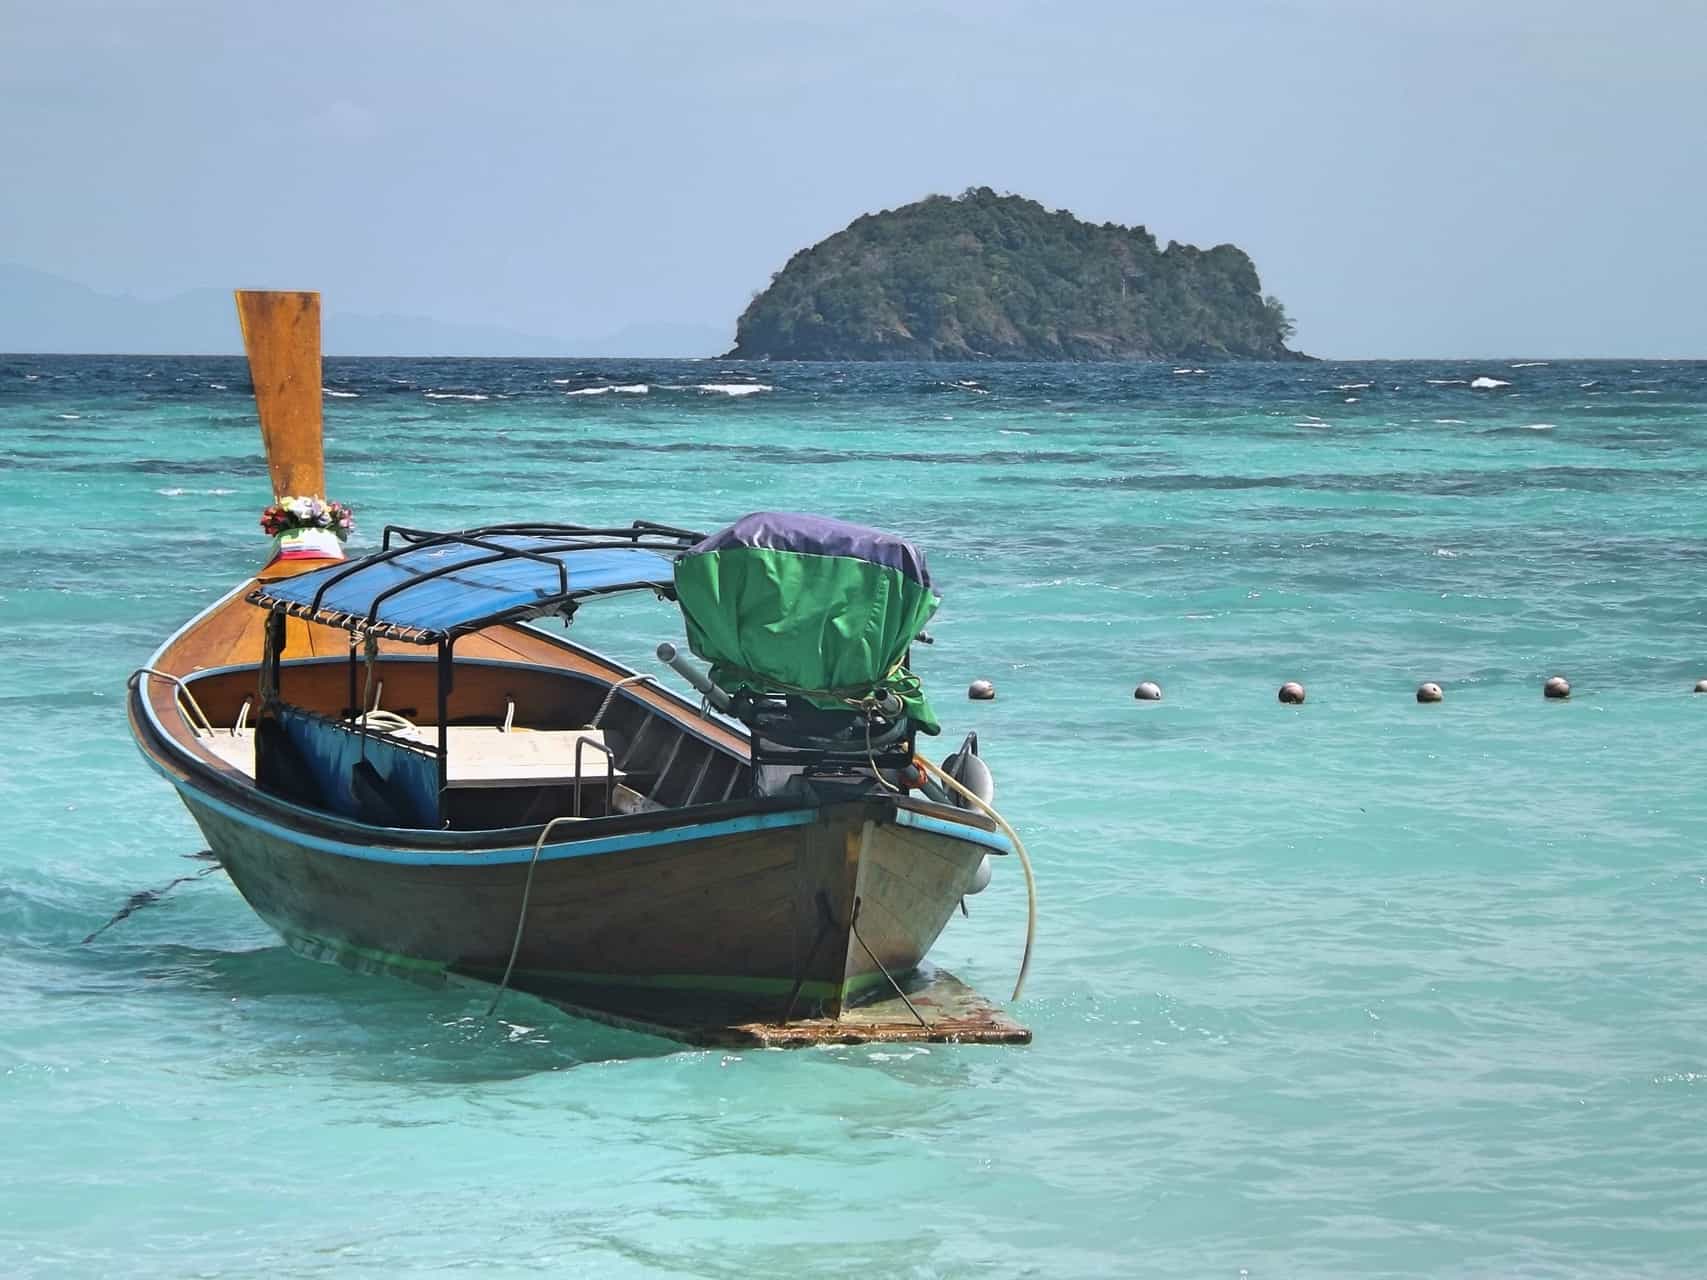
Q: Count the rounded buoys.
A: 6